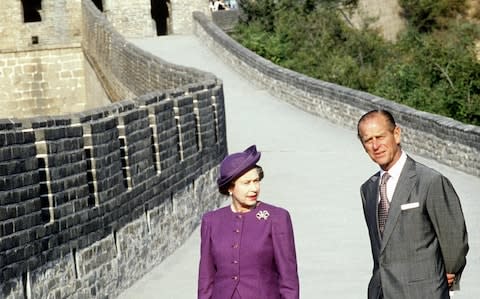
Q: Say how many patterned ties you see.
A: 1